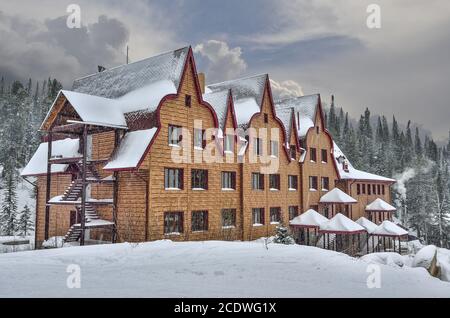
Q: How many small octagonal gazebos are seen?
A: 6